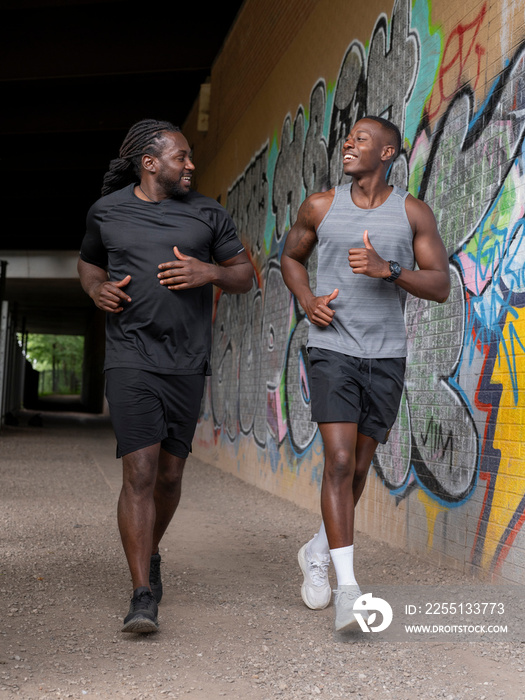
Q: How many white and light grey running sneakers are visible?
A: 2